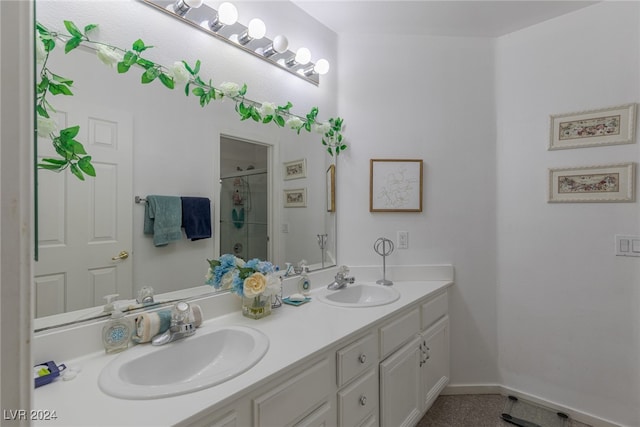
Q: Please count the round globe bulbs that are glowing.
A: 4